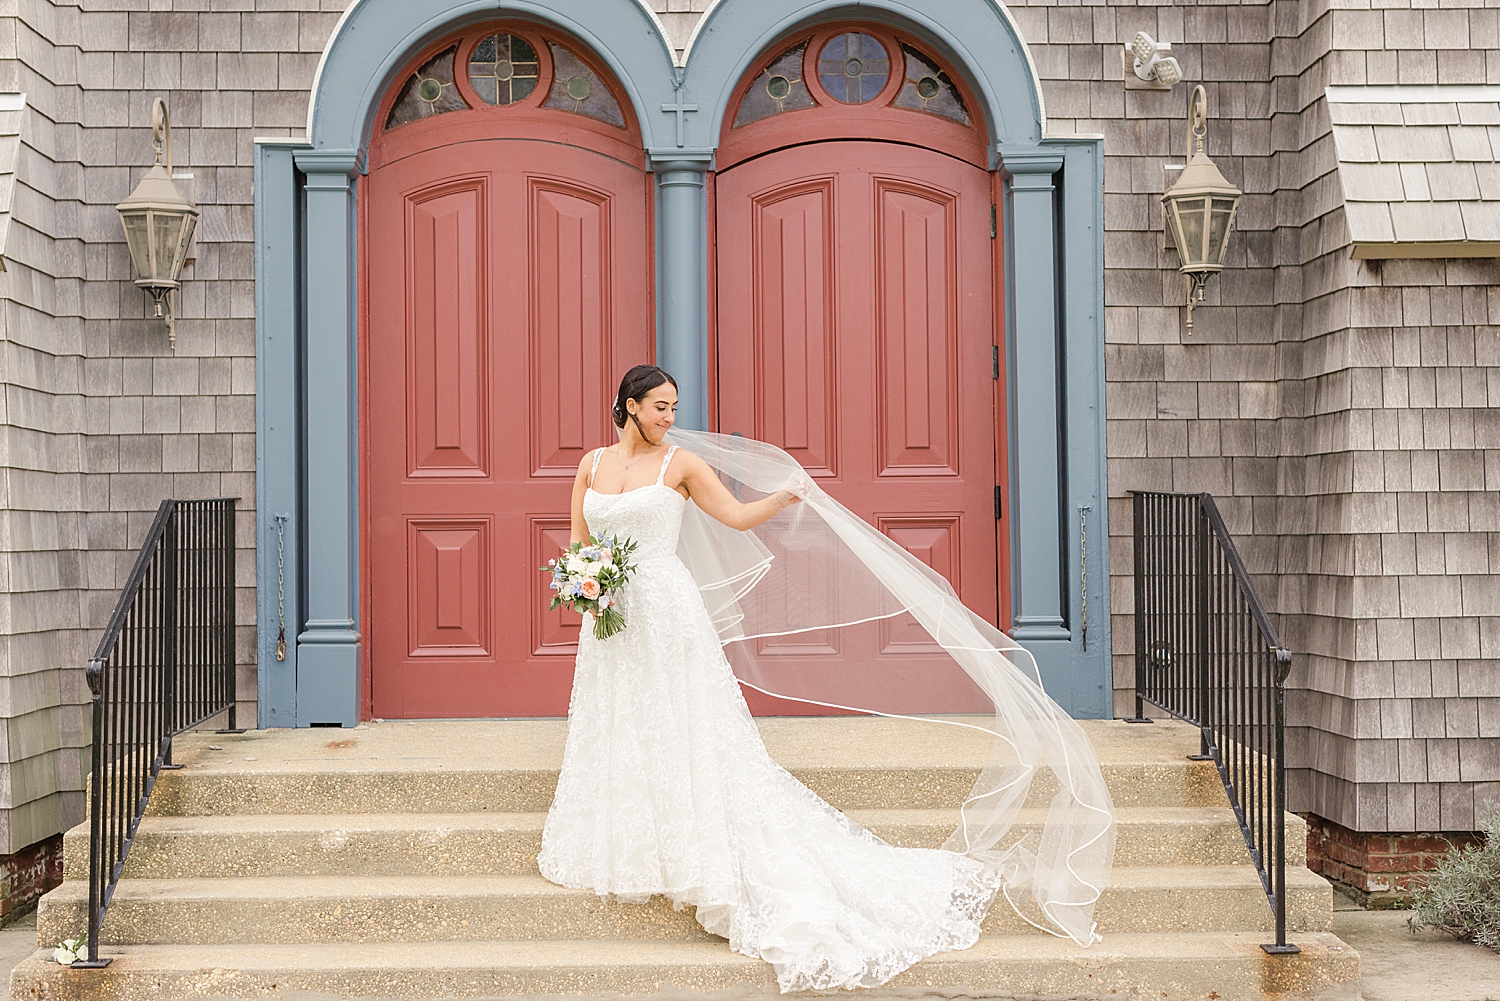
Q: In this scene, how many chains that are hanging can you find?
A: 2